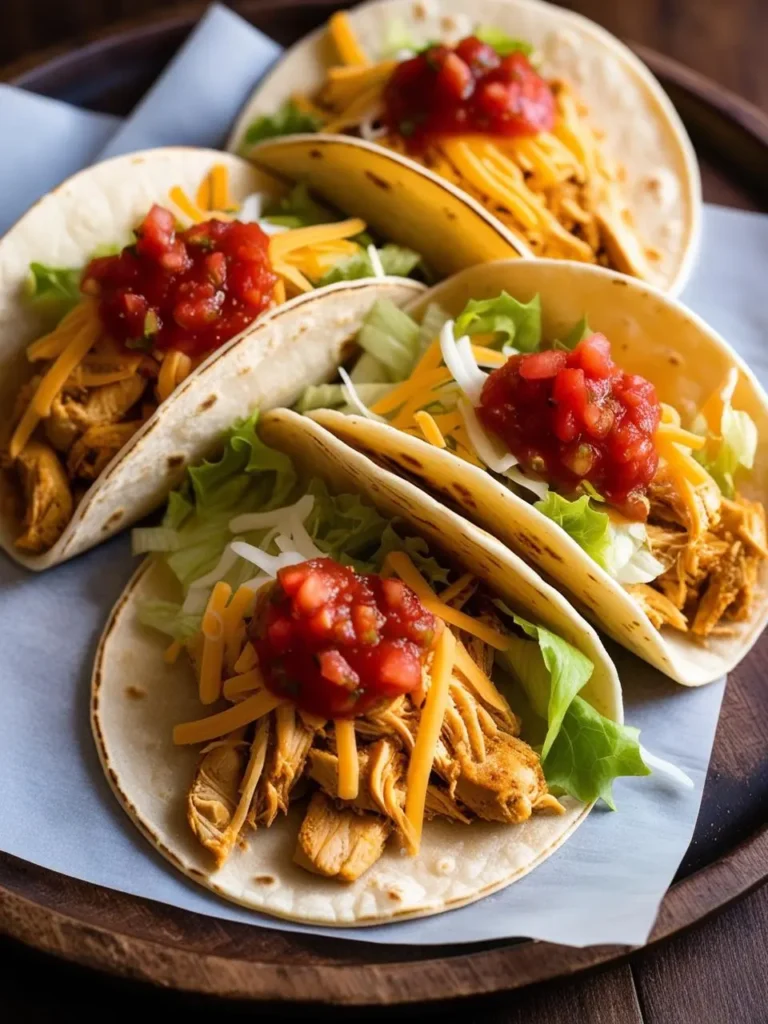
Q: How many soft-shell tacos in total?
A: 4